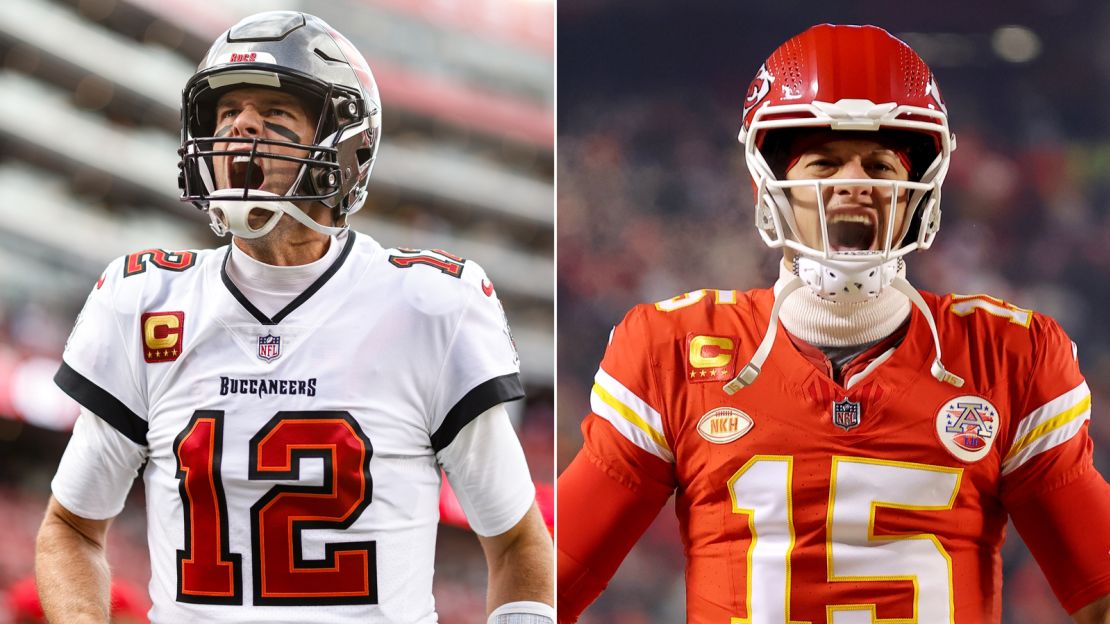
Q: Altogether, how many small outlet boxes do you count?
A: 0